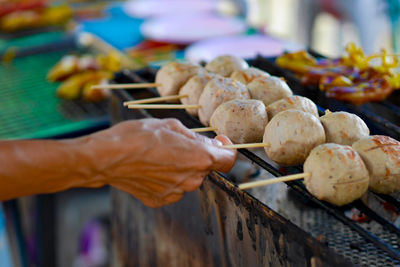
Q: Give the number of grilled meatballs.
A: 12